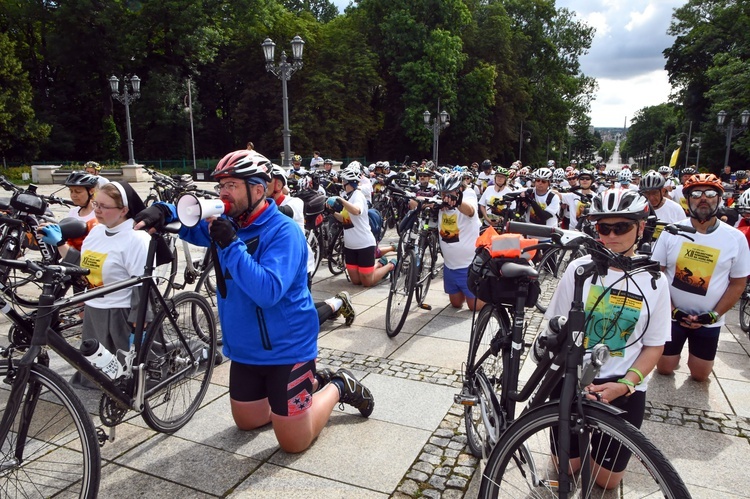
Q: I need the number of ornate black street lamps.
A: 4